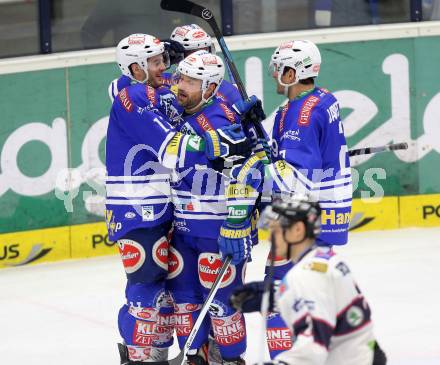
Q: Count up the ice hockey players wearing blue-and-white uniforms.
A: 4